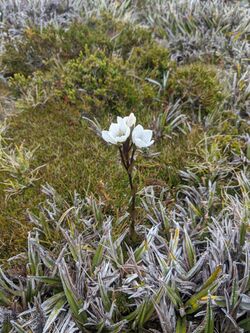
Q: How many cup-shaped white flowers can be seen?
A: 3